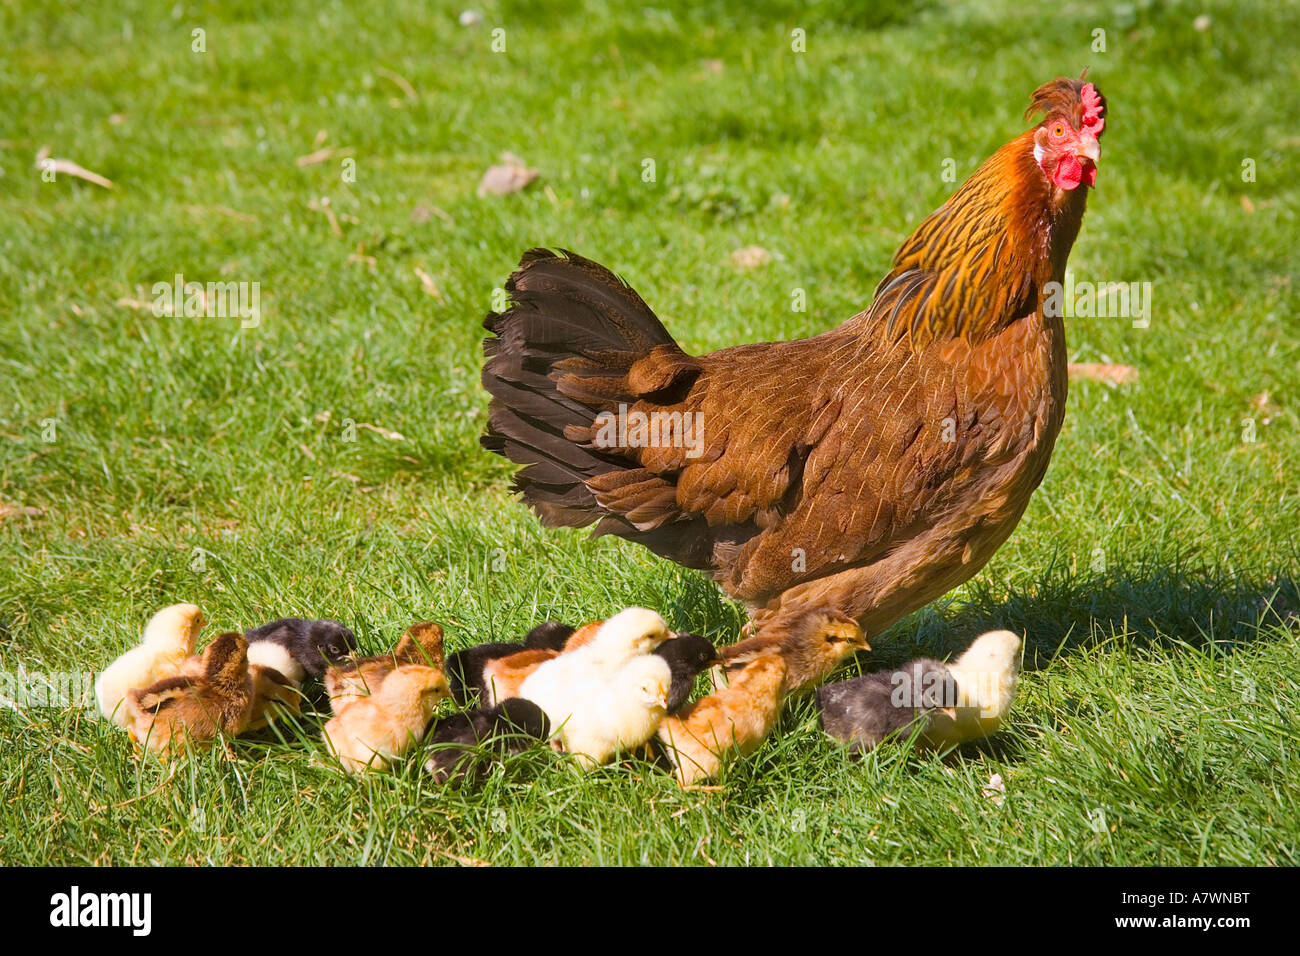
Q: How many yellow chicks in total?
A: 4